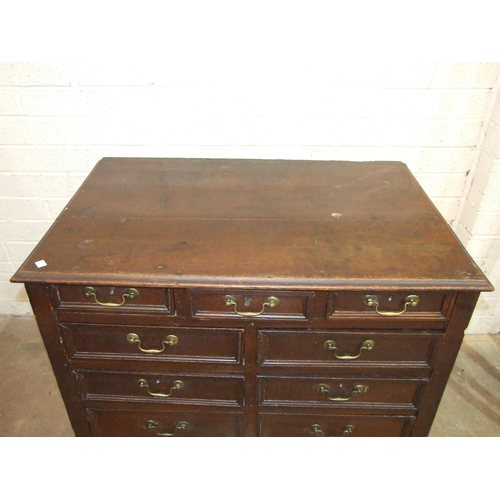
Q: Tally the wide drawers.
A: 6